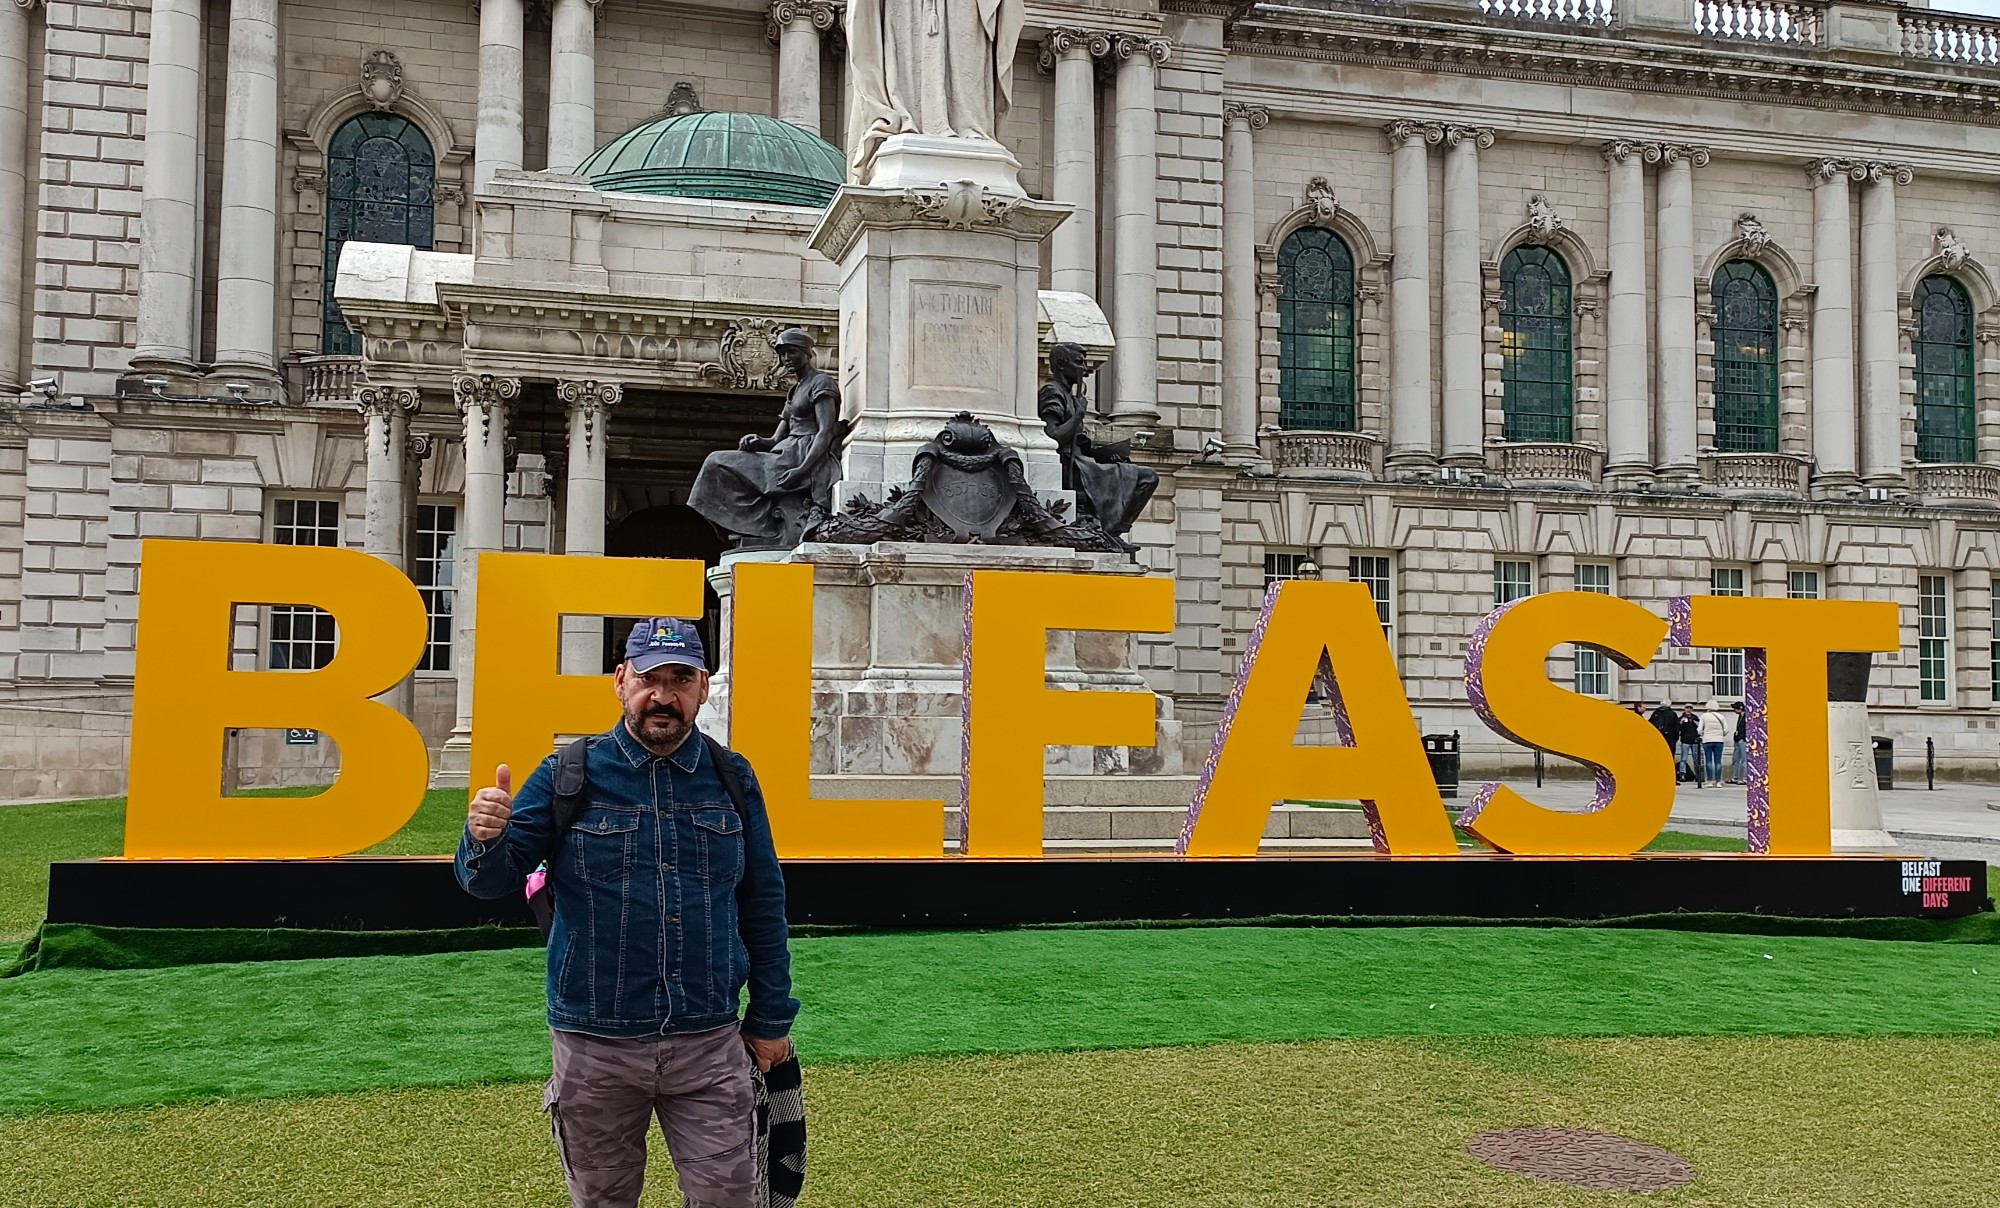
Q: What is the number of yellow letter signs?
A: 7